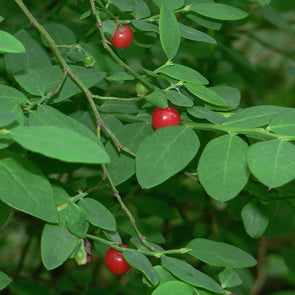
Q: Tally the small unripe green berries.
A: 3